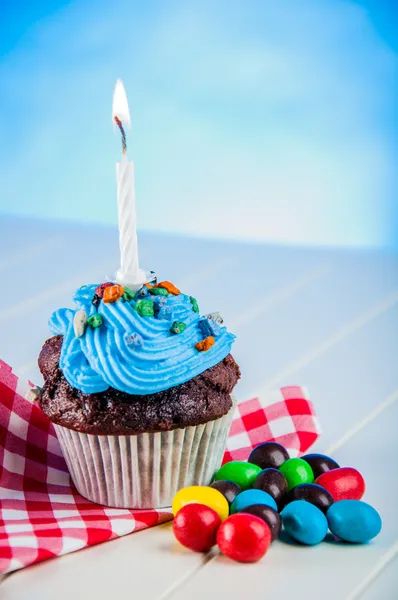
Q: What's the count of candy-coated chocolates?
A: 15